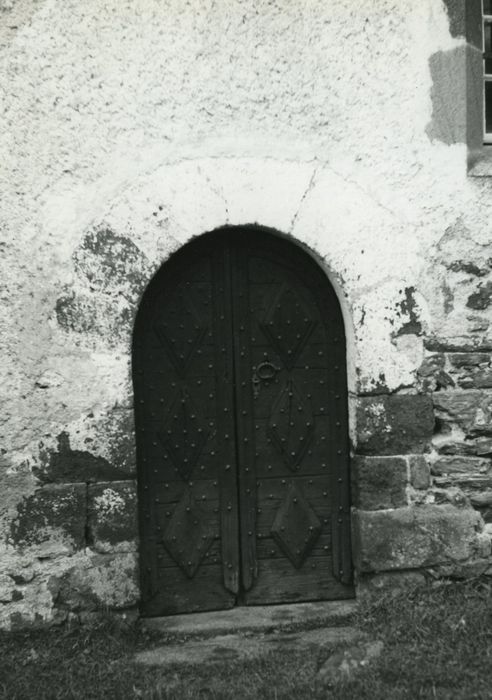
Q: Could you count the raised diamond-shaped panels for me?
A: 6